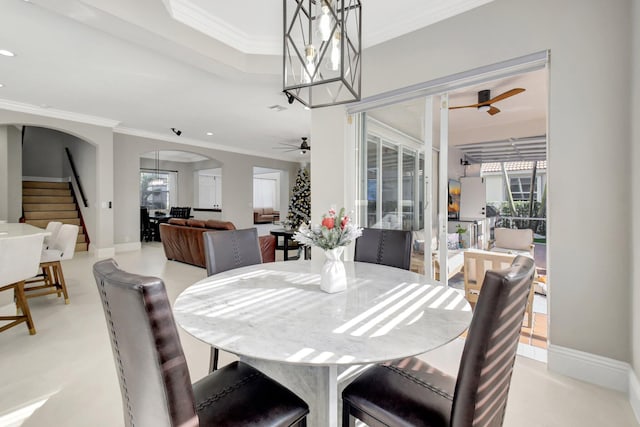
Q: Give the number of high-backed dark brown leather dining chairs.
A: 4